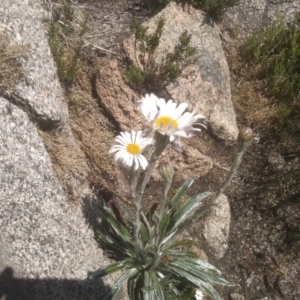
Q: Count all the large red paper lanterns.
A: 0